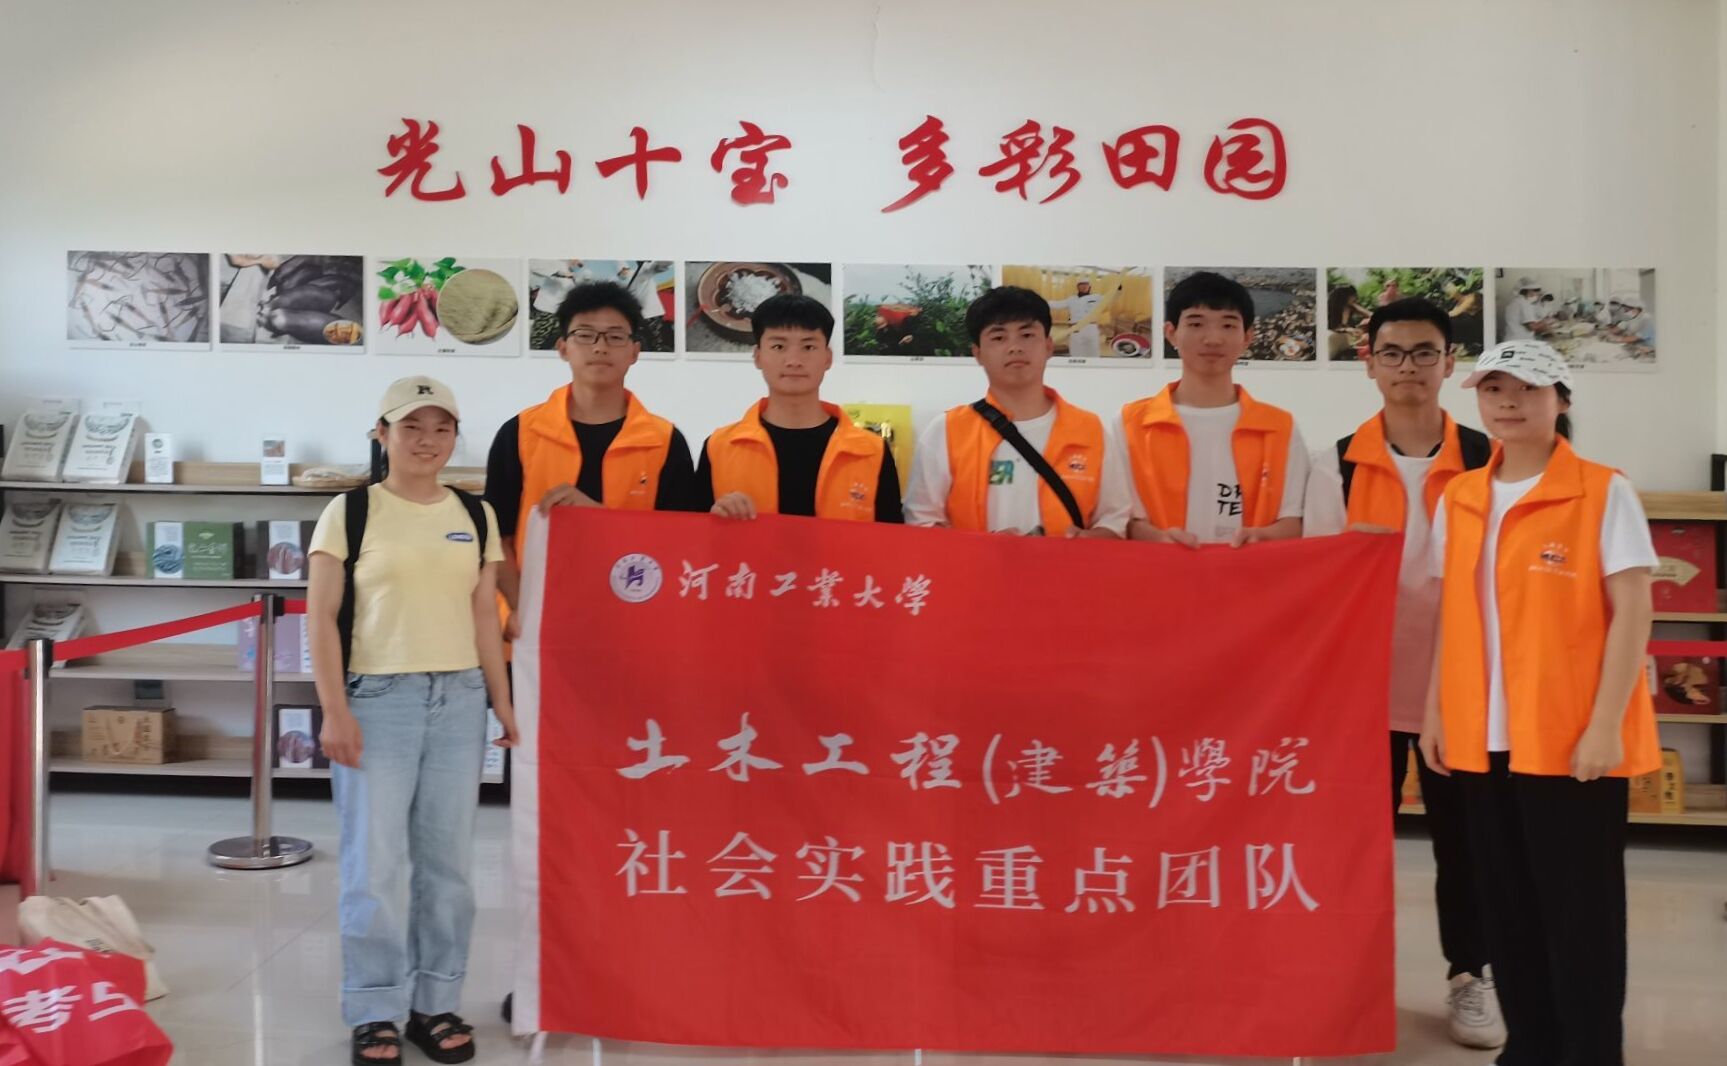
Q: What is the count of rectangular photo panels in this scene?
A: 10